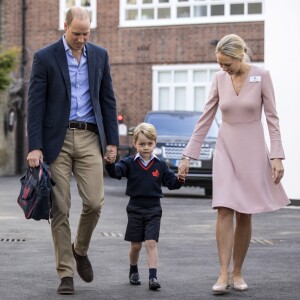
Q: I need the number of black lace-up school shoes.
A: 2